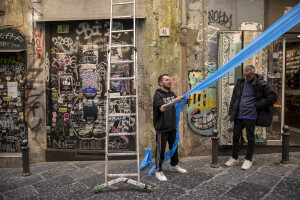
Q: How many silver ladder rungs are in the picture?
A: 11